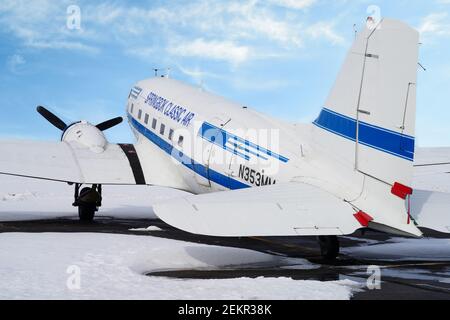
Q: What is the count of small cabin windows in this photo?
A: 7